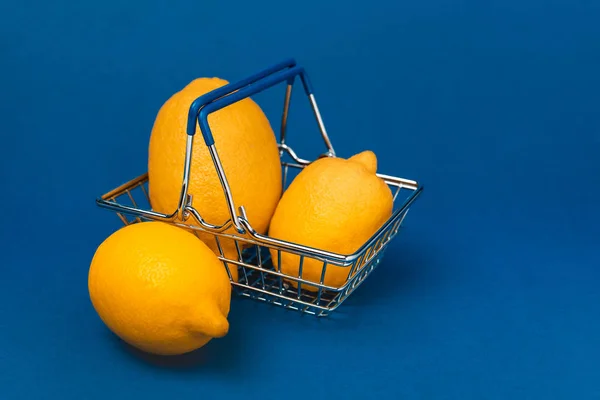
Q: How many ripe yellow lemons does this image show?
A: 3